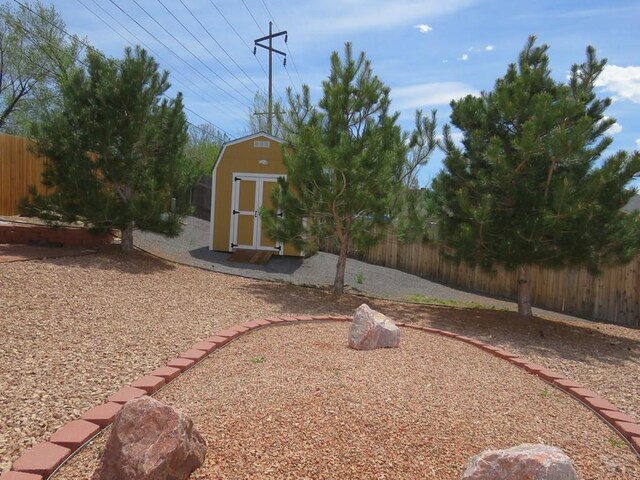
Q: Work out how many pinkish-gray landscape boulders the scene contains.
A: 3